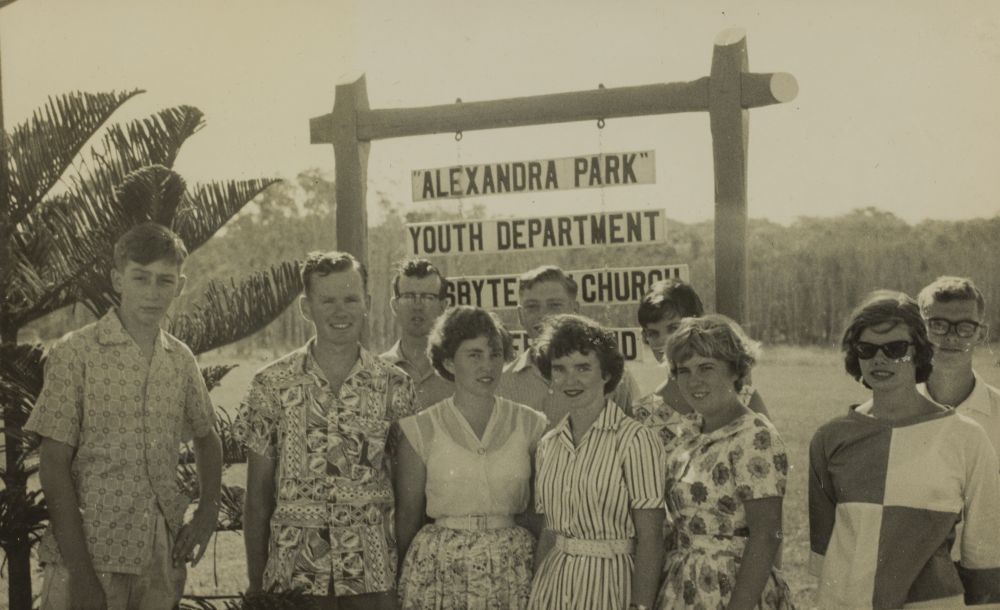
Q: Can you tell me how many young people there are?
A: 10